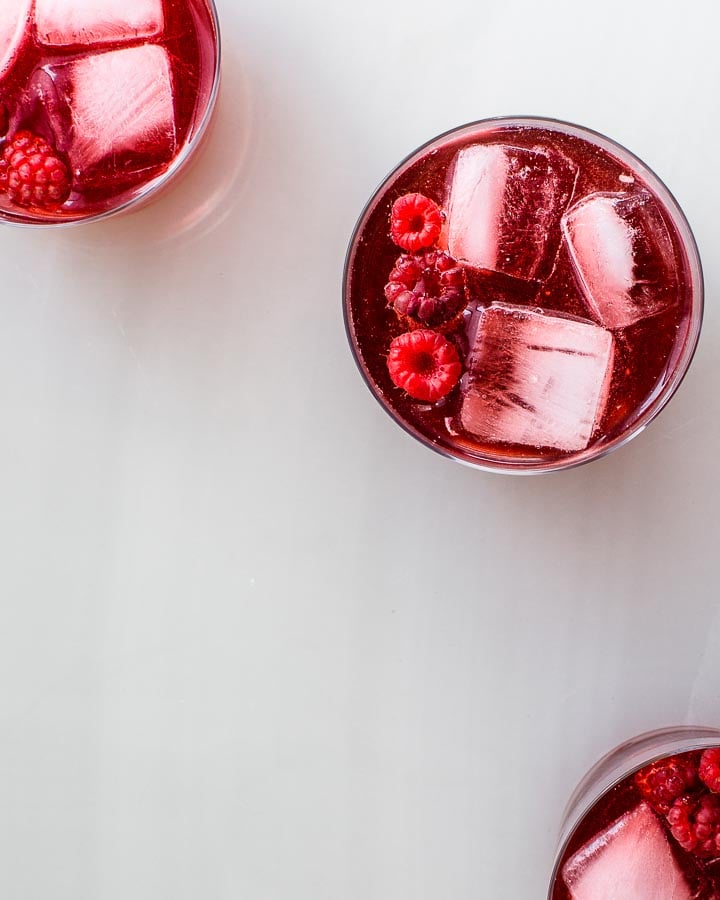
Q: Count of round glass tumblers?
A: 3